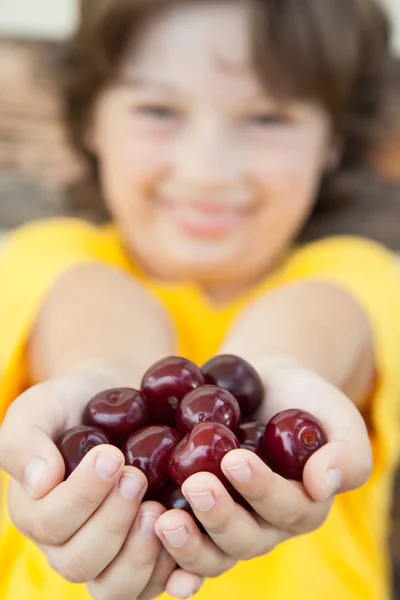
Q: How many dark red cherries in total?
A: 10